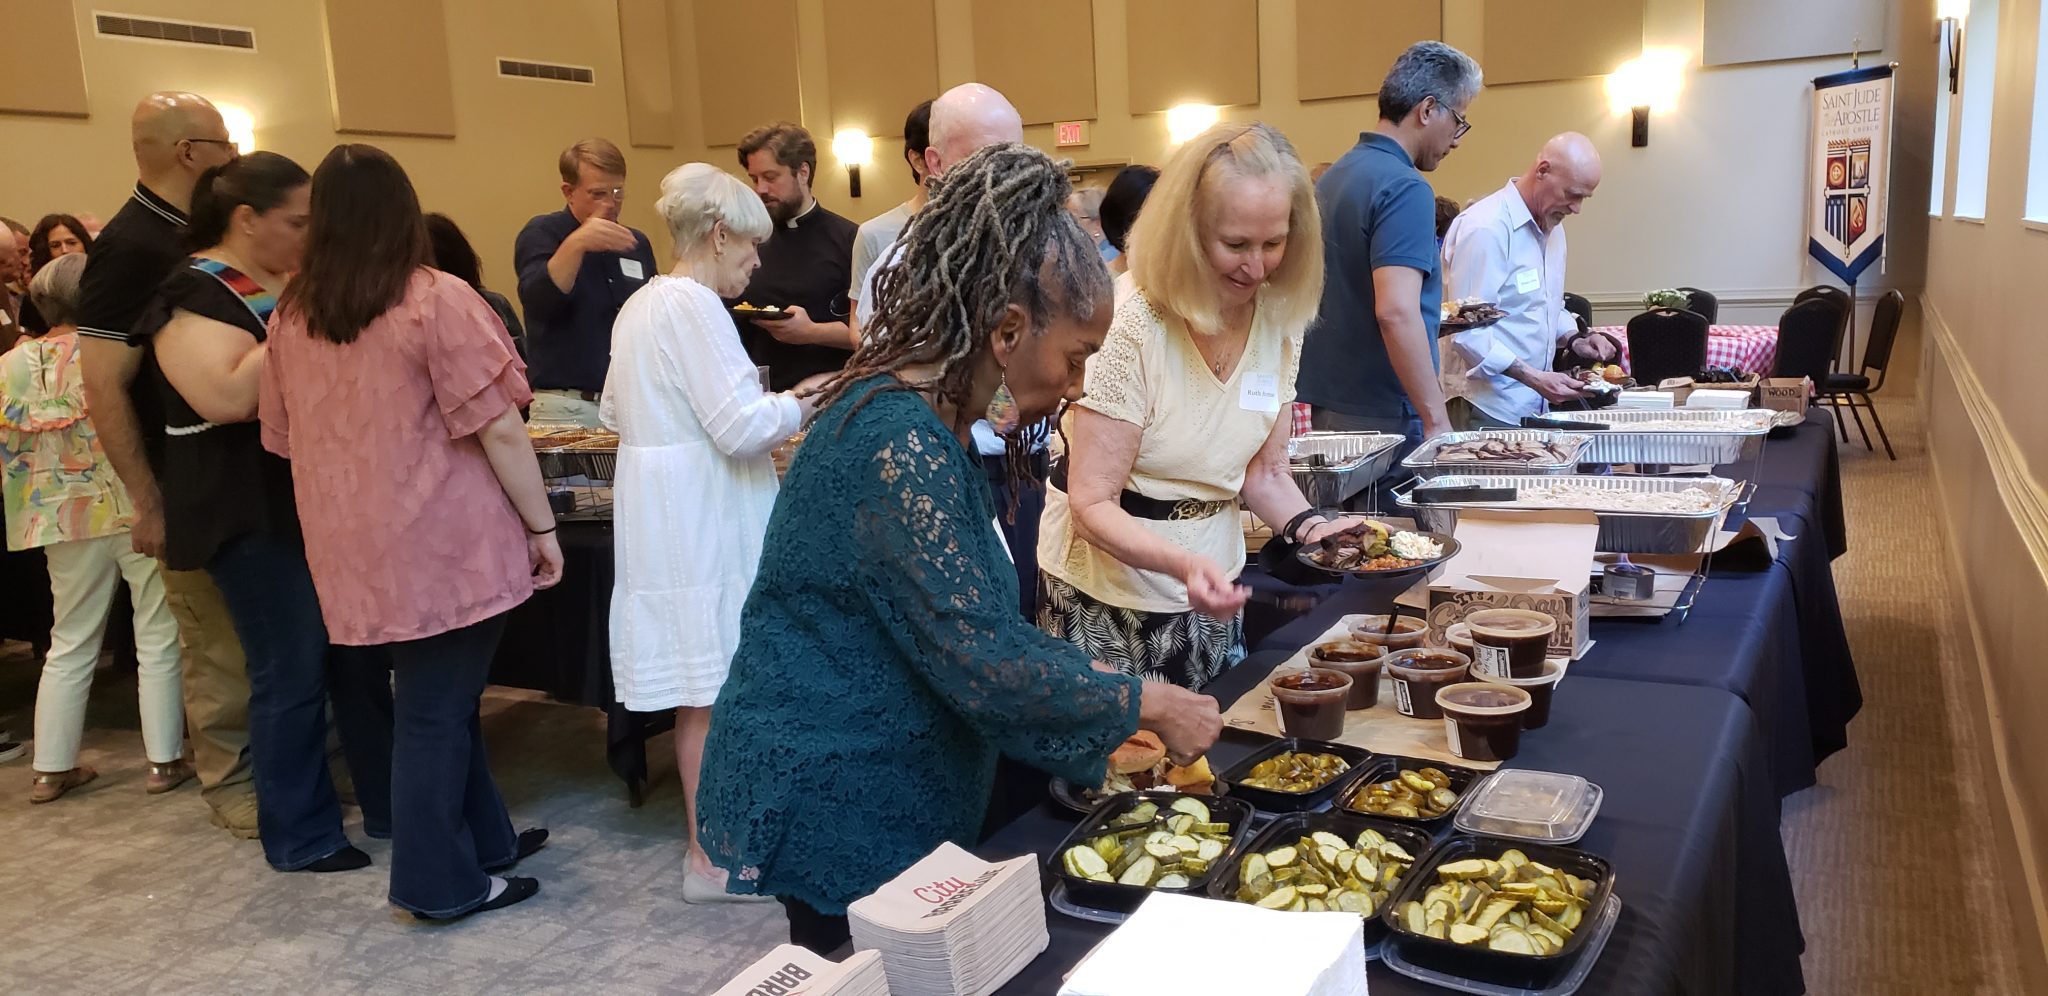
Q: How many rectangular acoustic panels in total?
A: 10